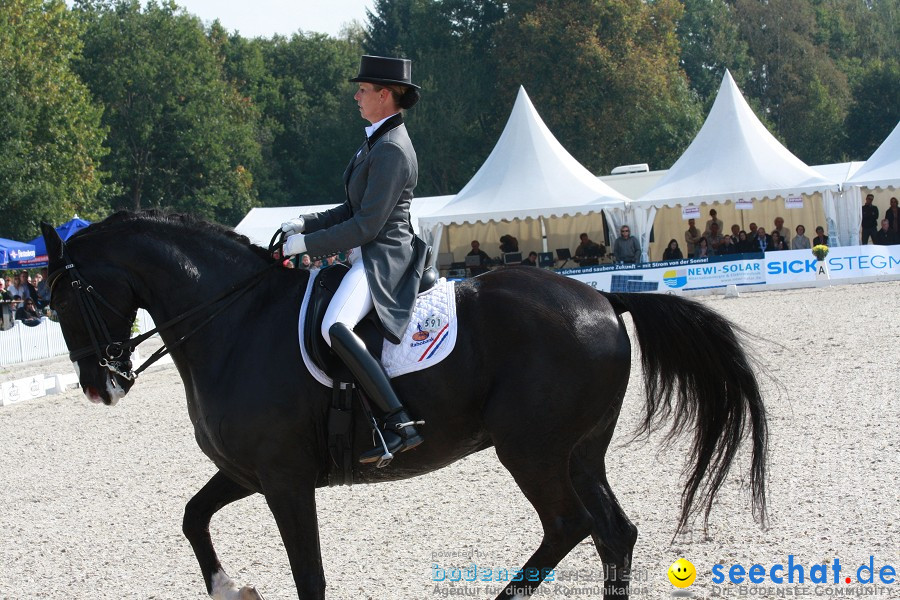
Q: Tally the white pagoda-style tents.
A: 3